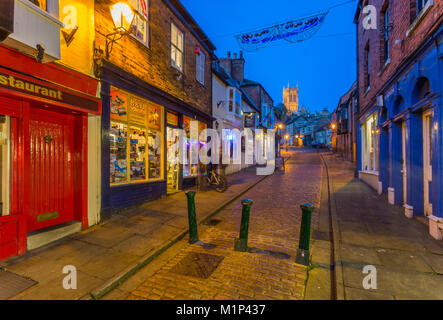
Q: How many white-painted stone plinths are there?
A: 4